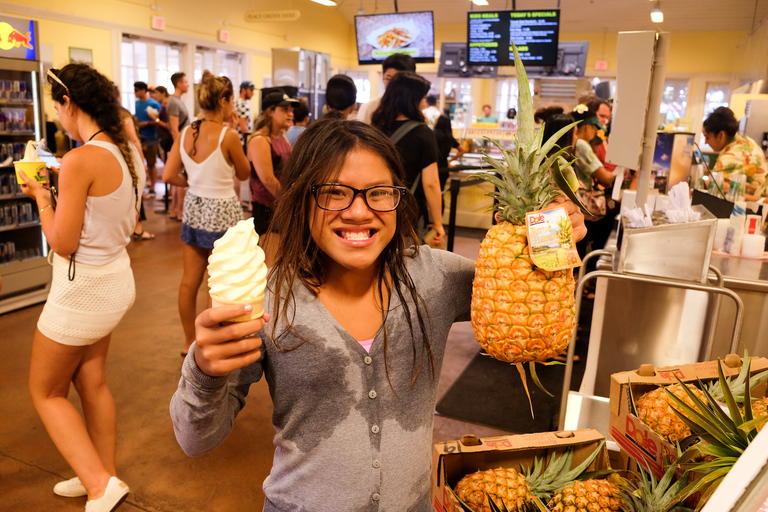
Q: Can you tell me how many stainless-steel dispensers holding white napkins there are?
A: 1